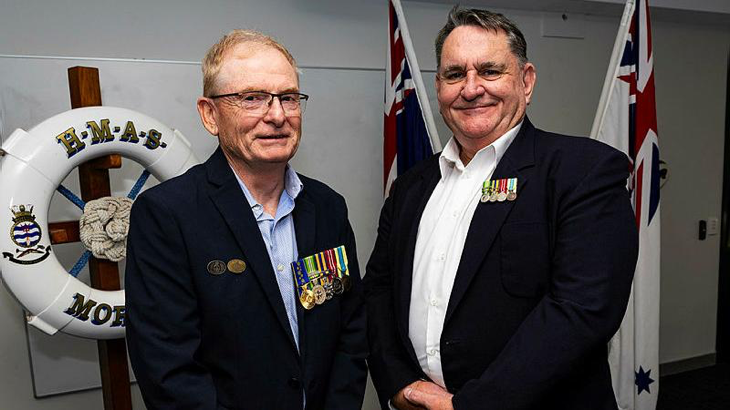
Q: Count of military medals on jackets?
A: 9